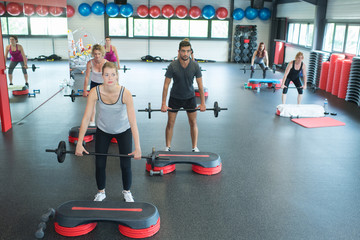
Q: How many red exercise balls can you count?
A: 12